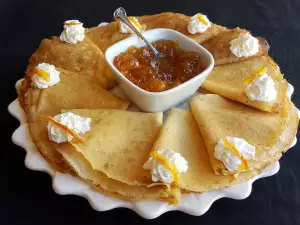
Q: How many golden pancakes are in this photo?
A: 9